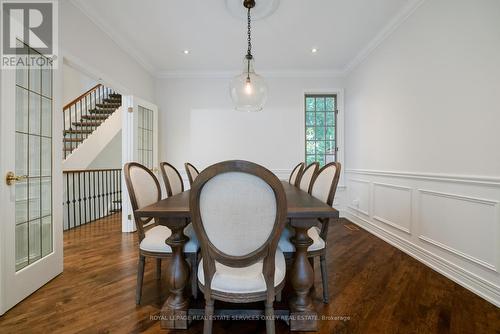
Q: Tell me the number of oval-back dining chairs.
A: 7